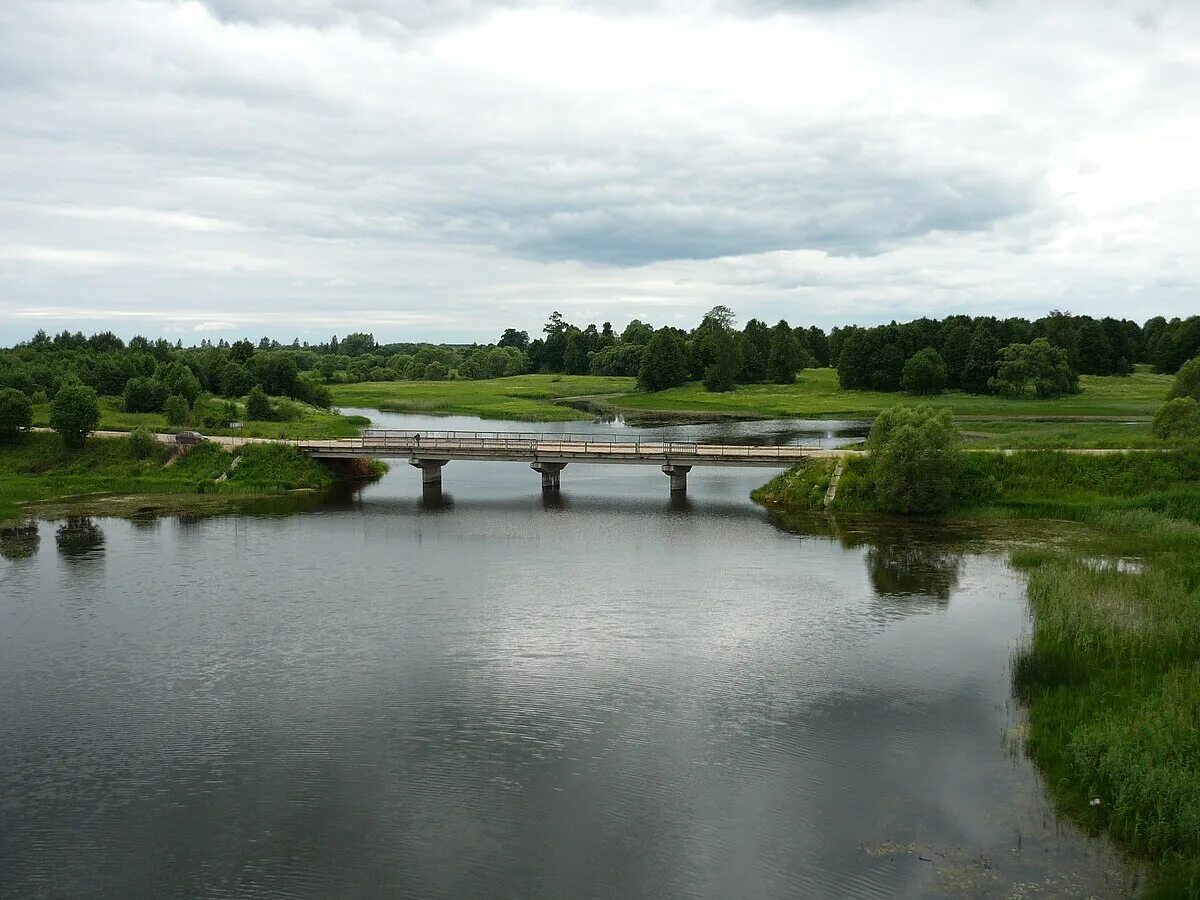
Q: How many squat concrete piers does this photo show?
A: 3